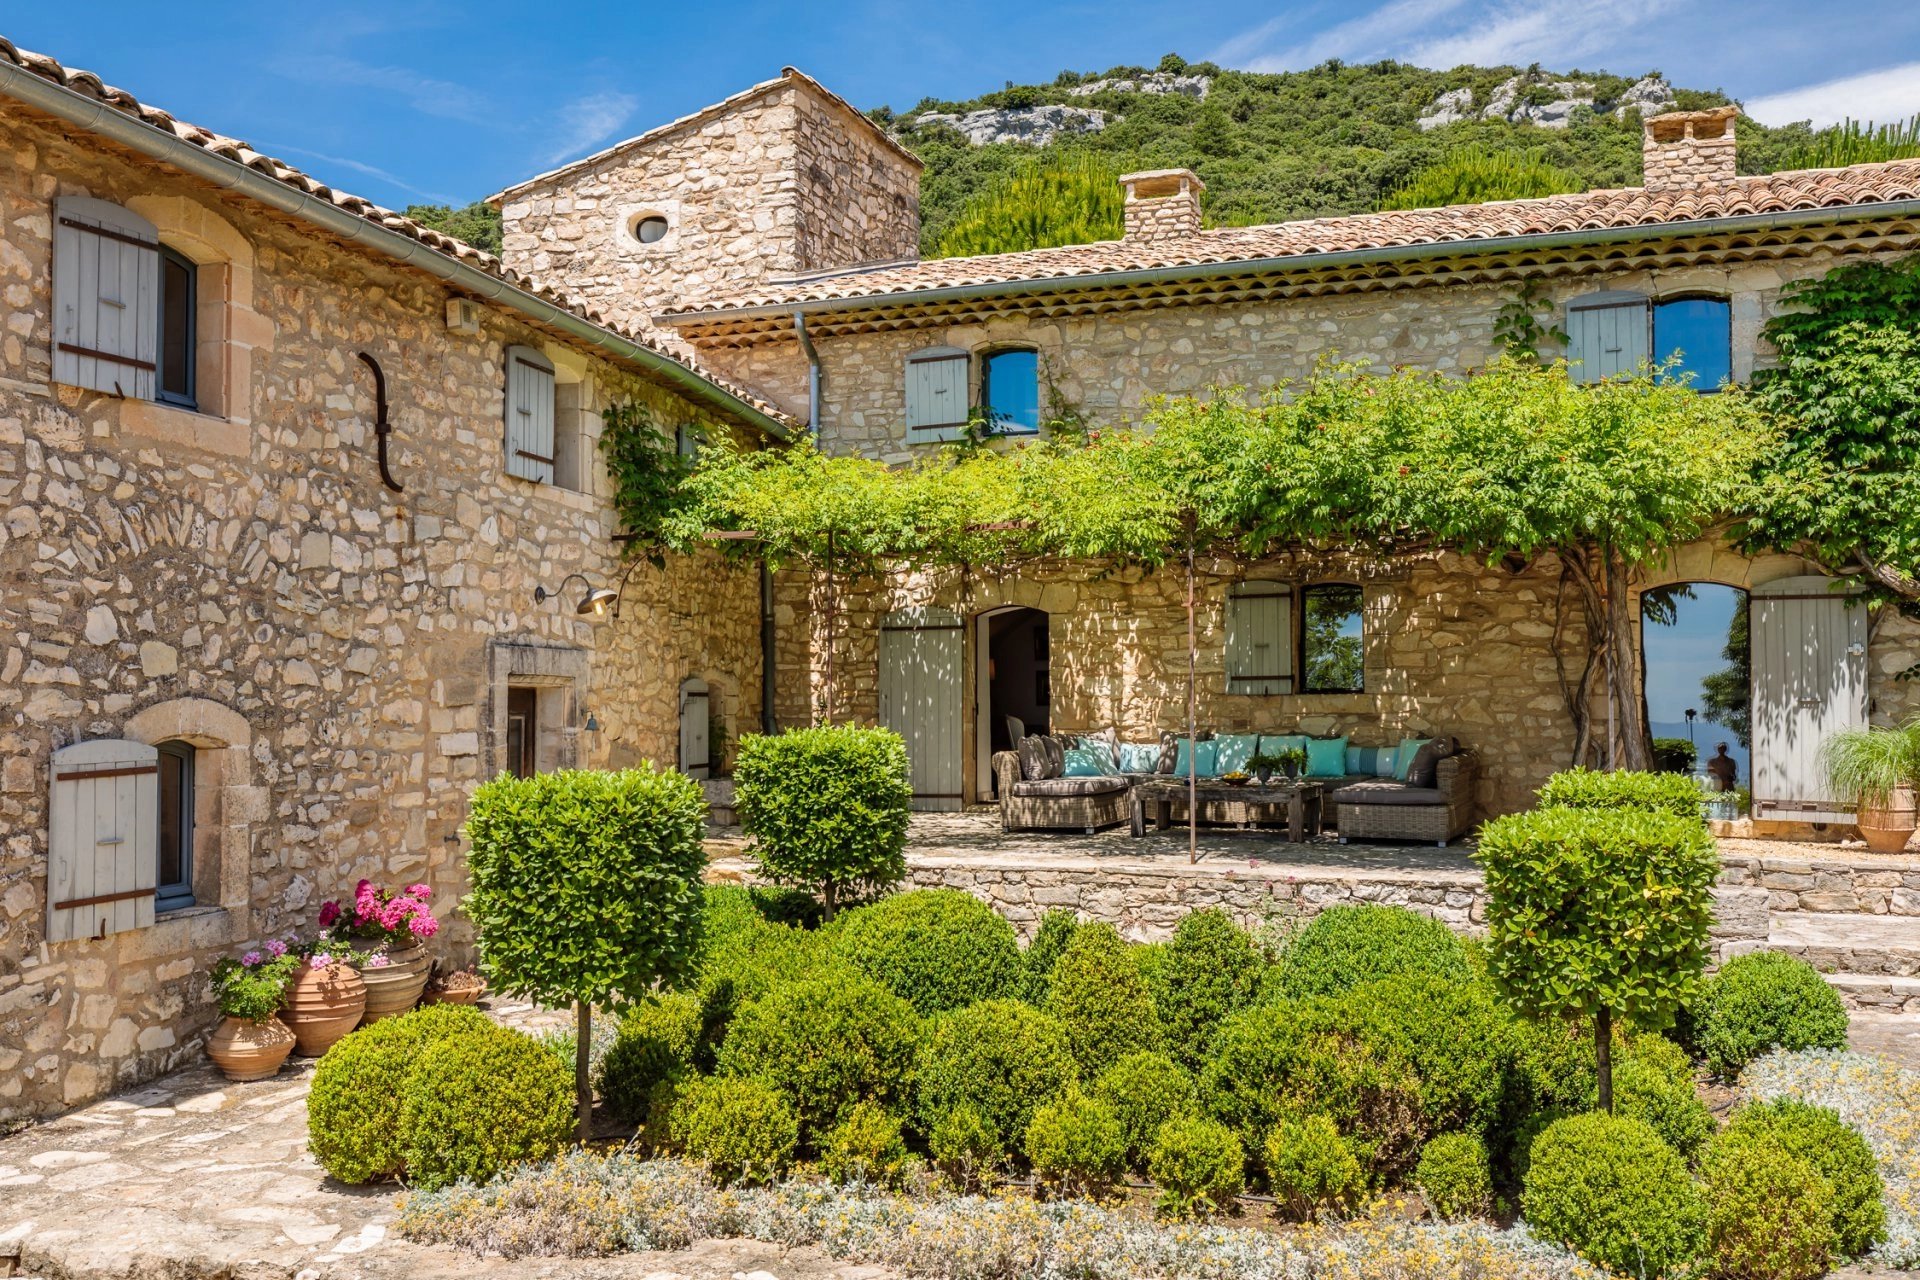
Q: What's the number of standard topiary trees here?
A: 4